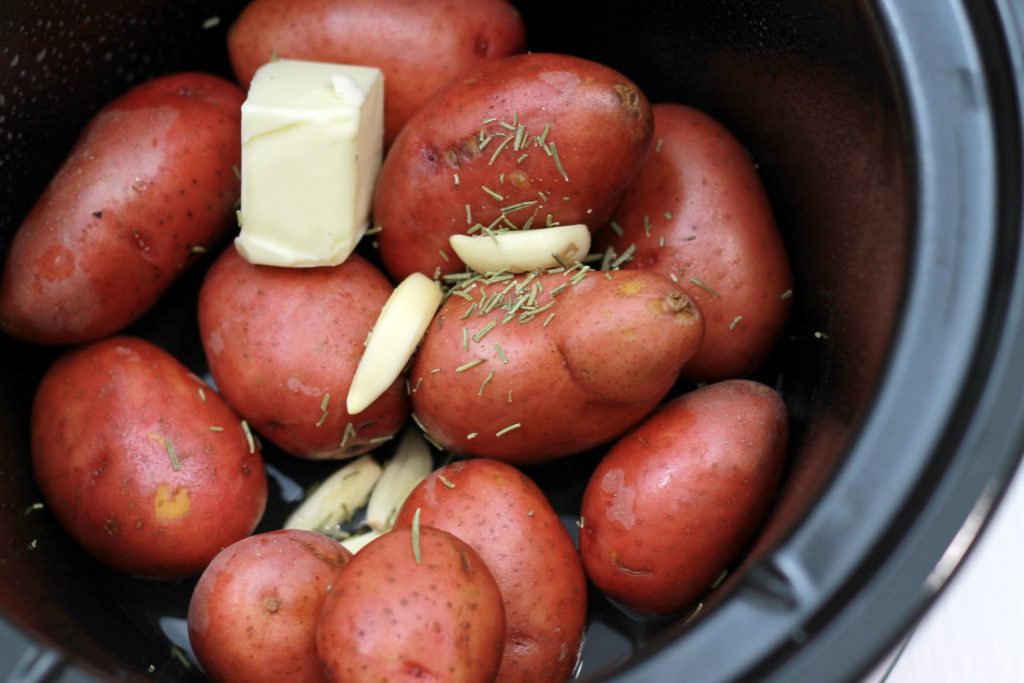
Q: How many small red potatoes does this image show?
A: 11